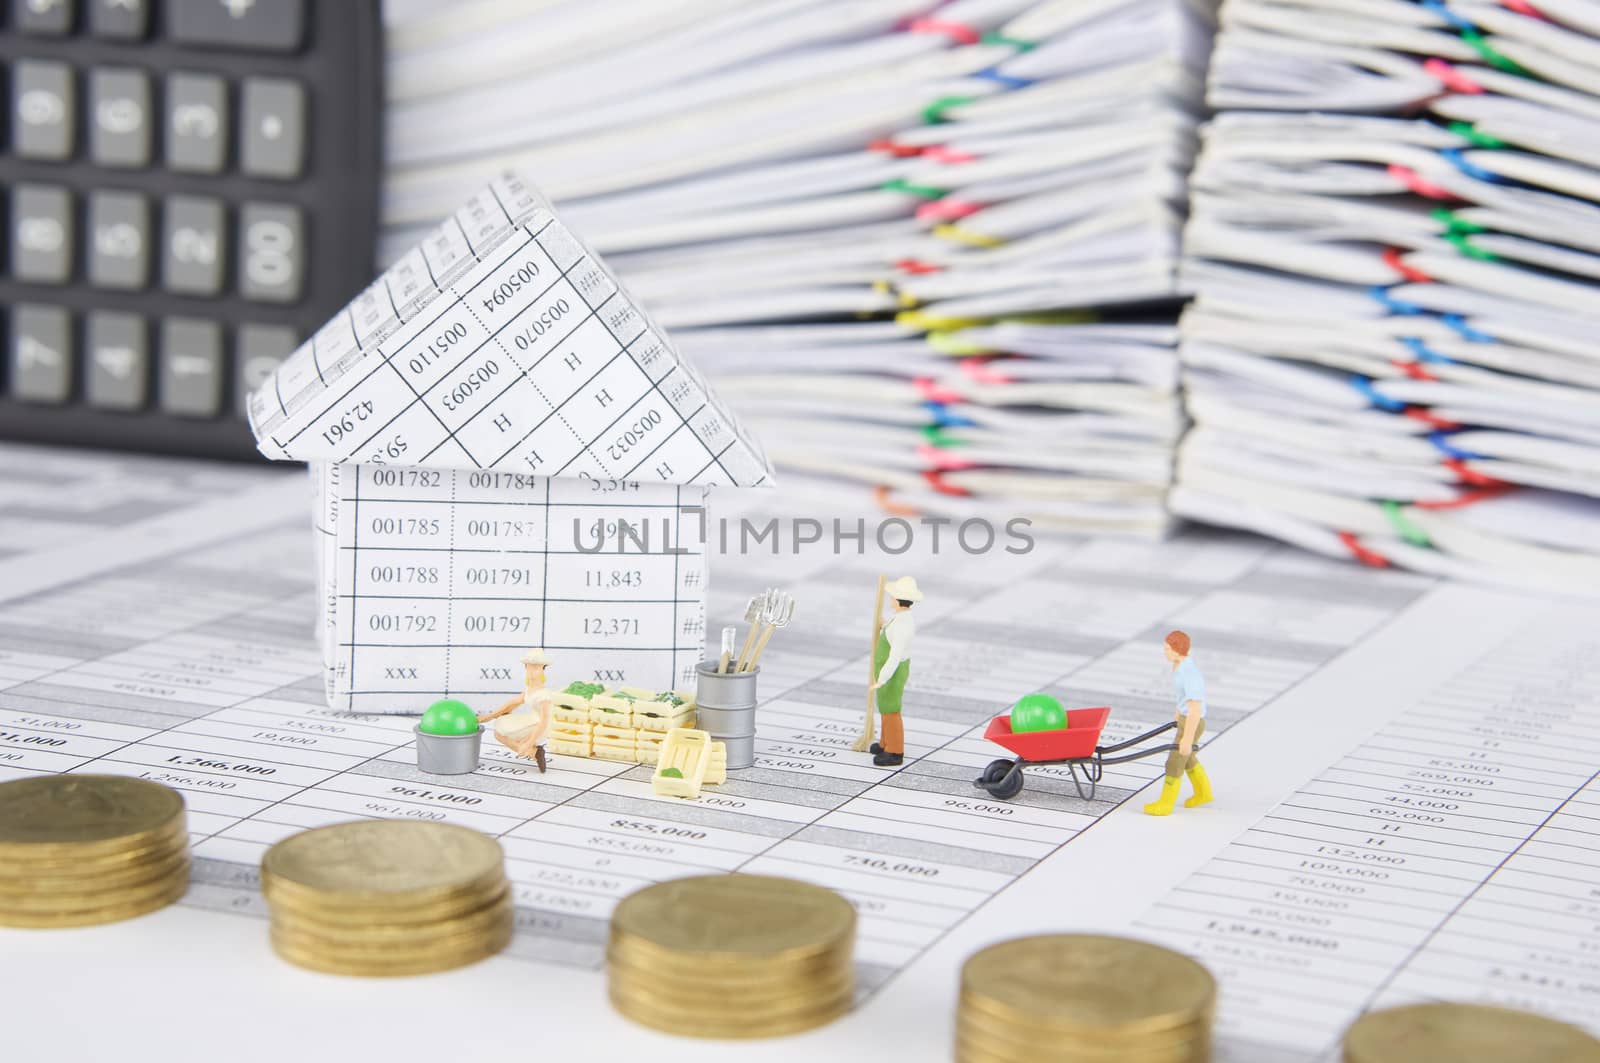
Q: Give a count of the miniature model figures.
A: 3